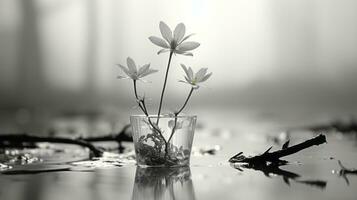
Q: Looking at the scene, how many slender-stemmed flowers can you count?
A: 3